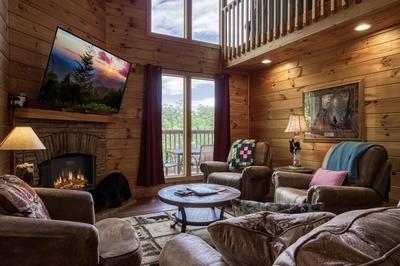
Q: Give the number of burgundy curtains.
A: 2